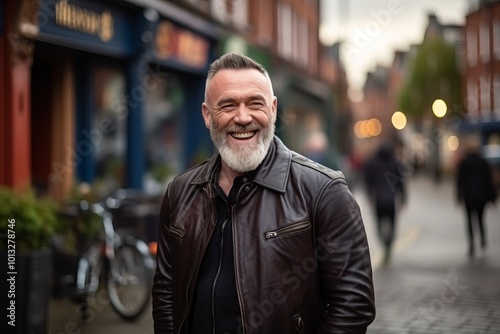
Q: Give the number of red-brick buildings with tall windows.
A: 2